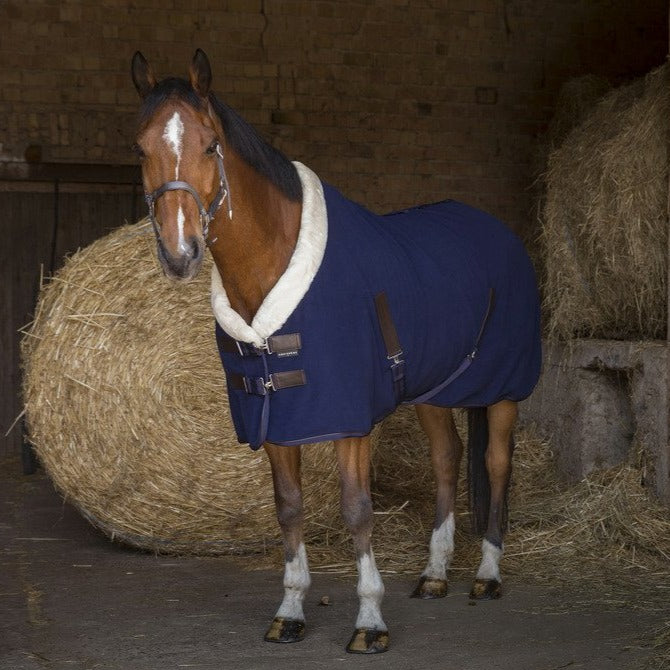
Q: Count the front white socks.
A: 2